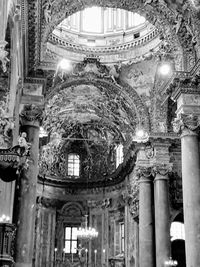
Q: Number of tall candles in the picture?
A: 6